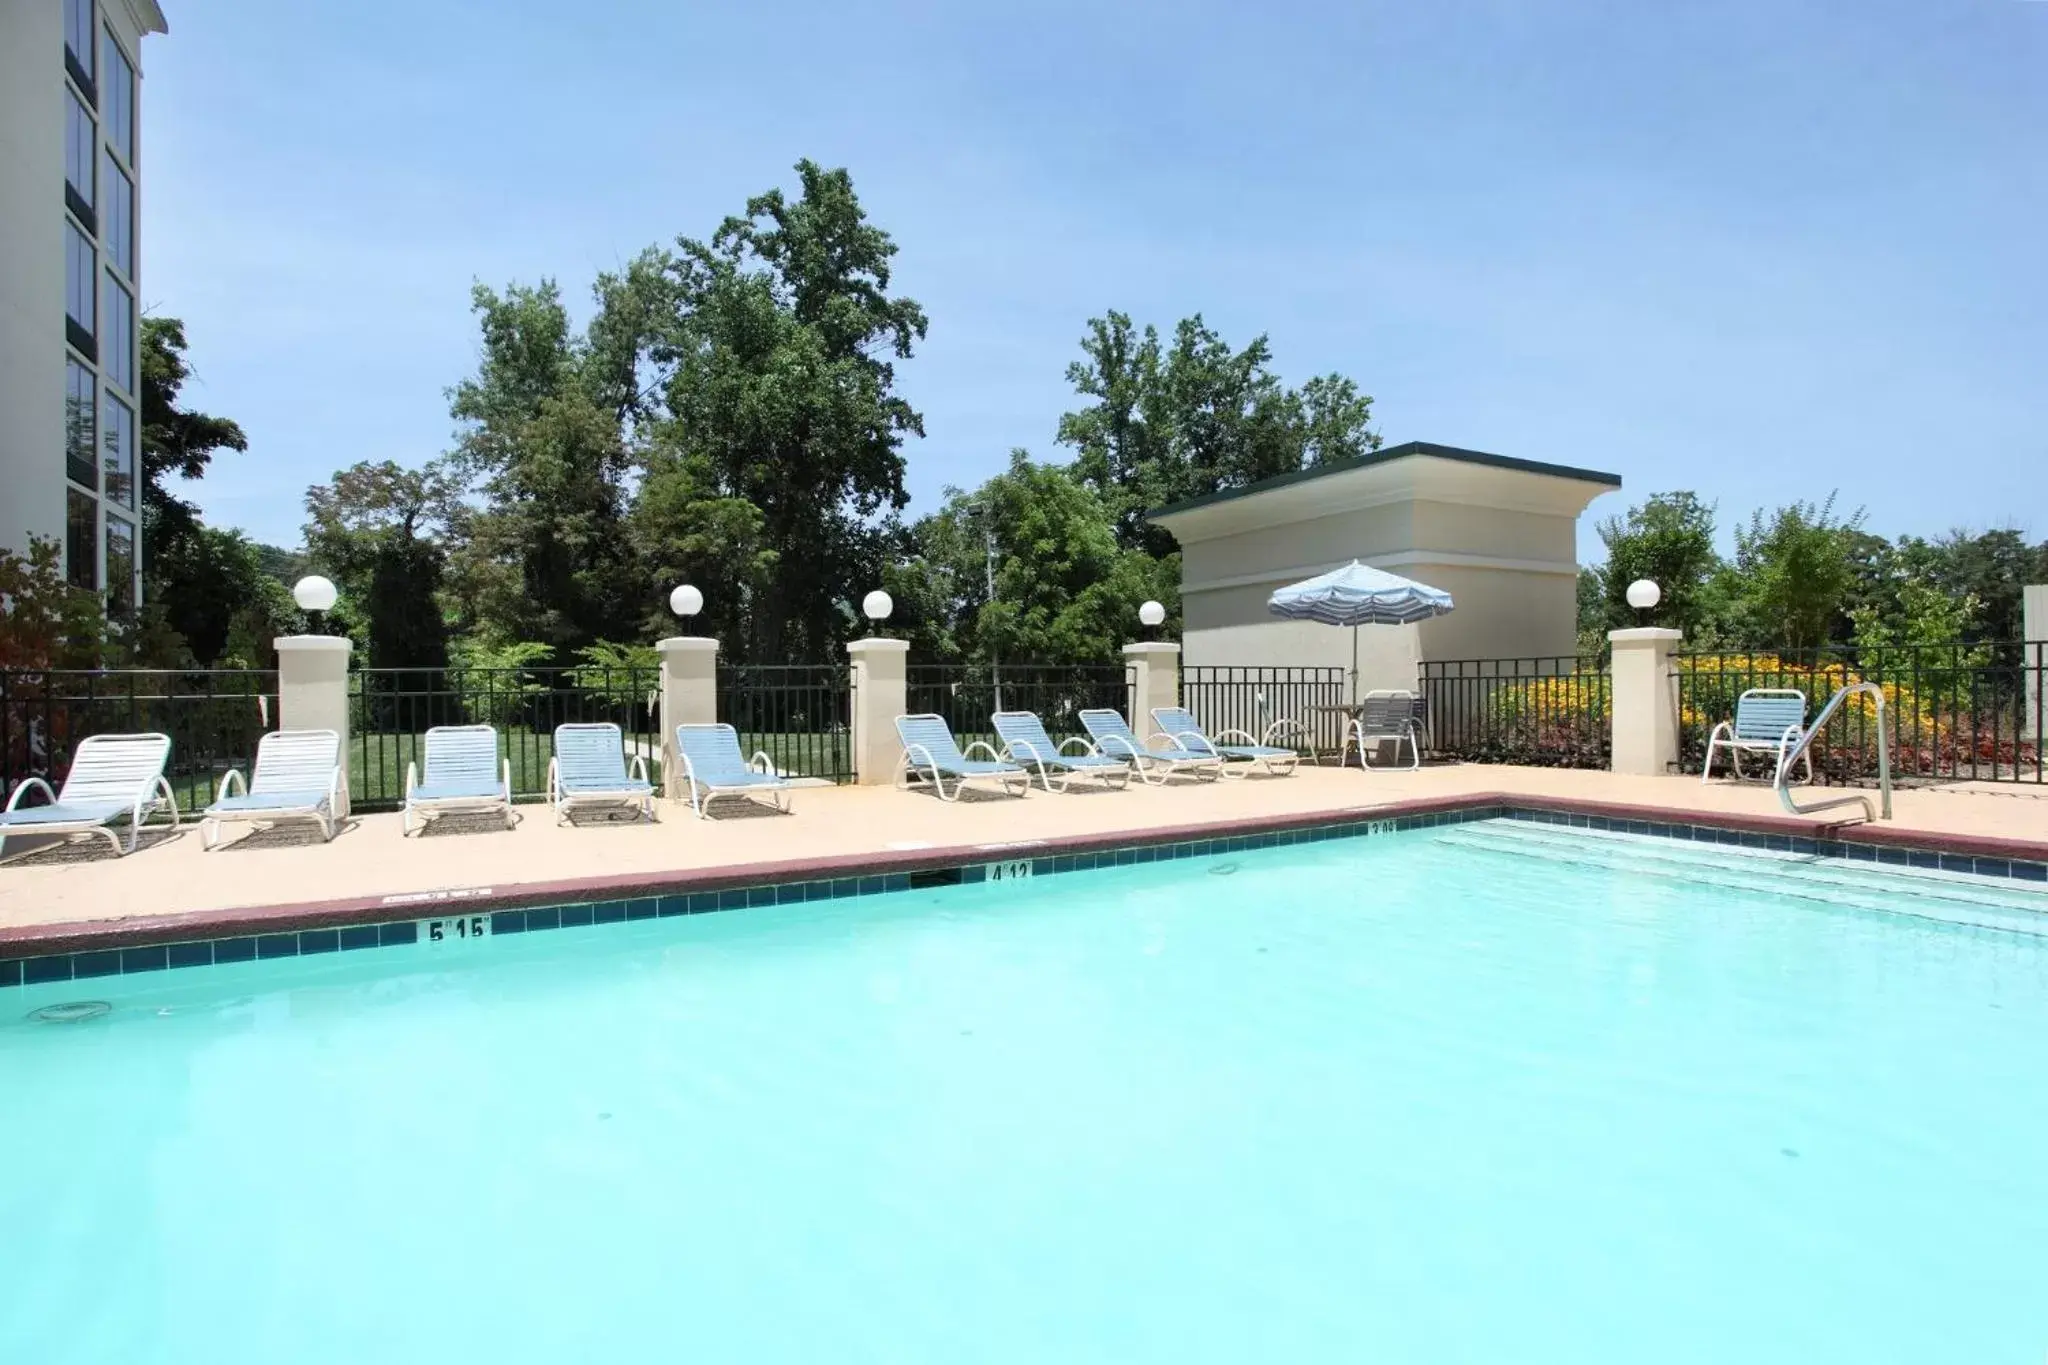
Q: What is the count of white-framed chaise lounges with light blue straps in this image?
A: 9